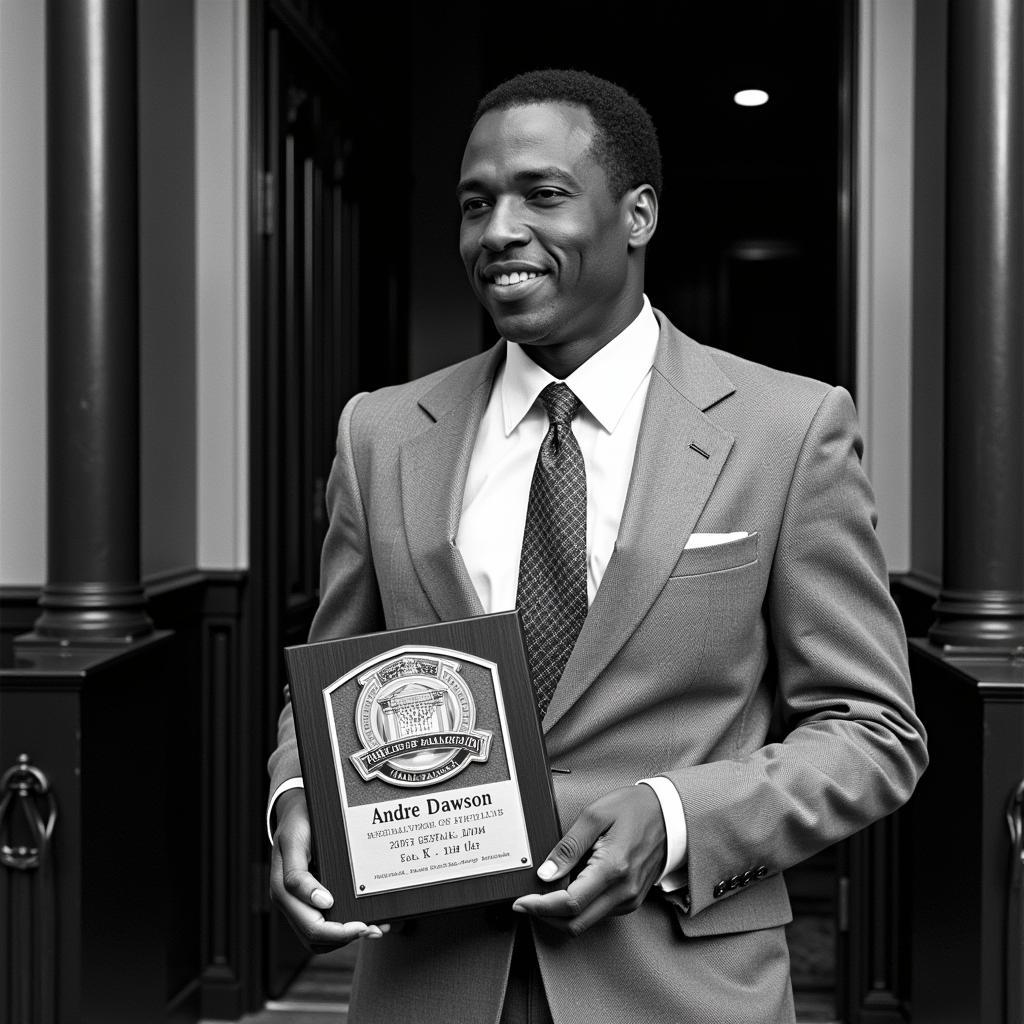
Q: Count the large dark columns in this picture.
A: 2